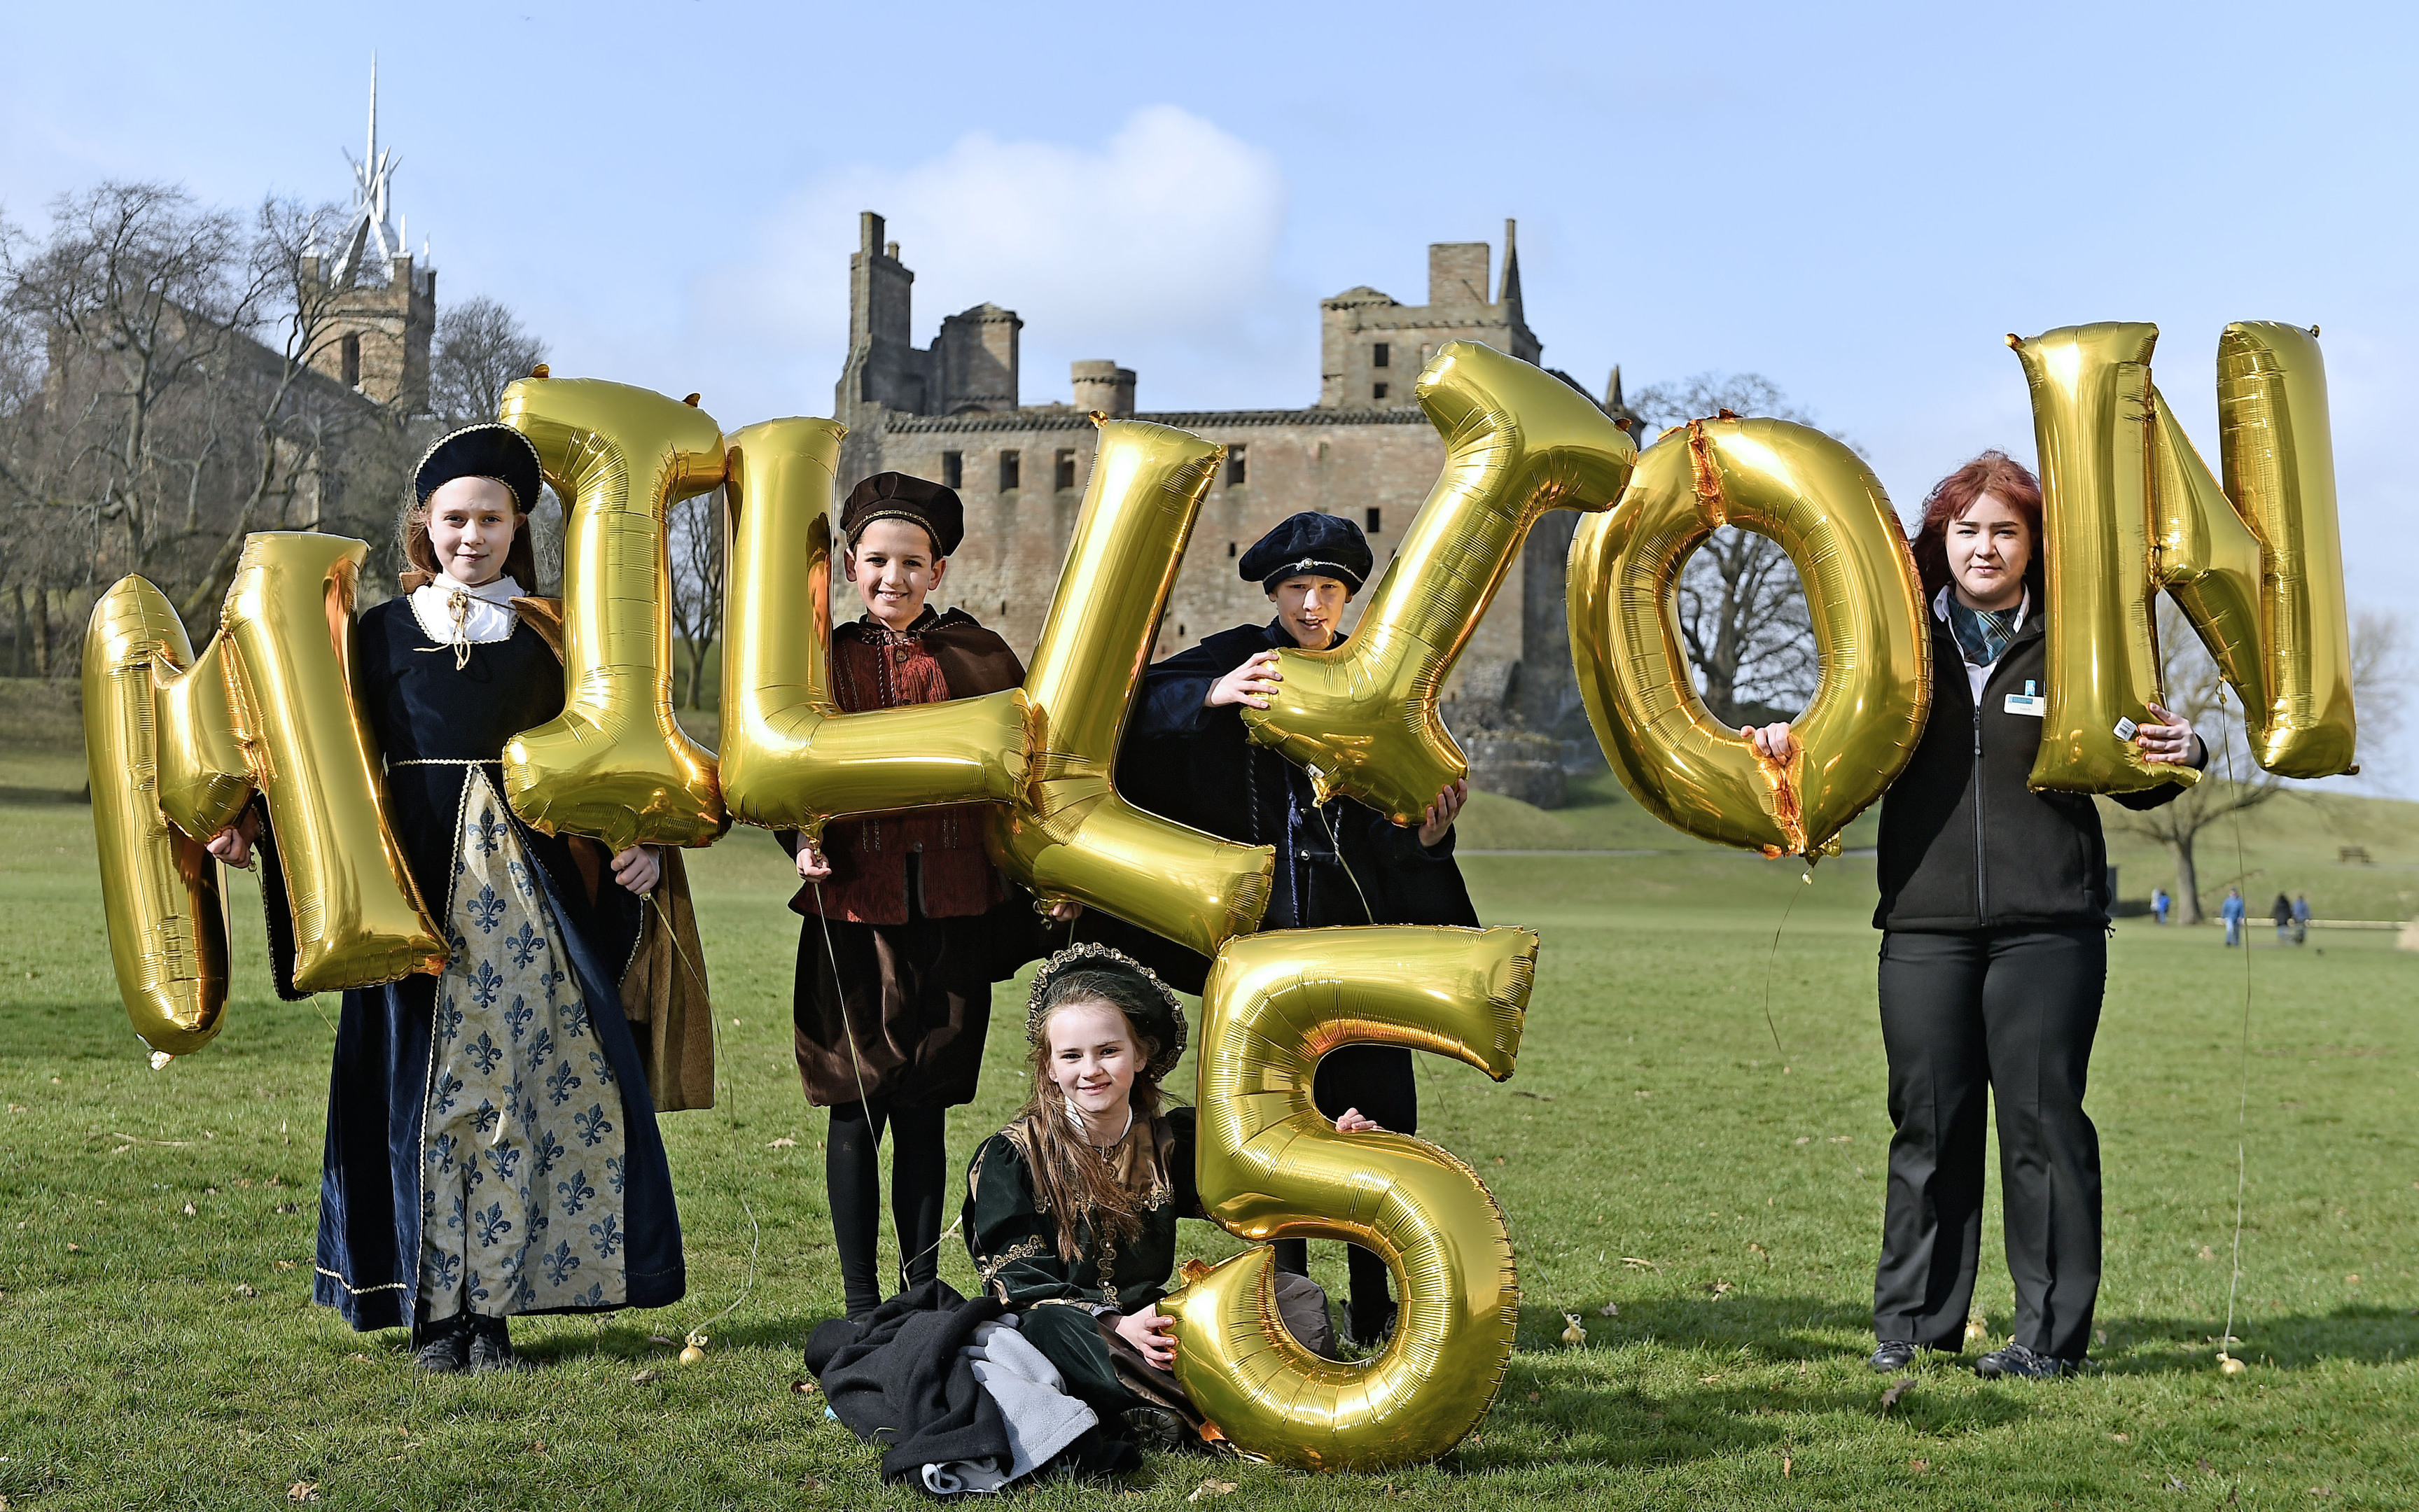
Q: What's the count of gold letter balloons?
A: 7